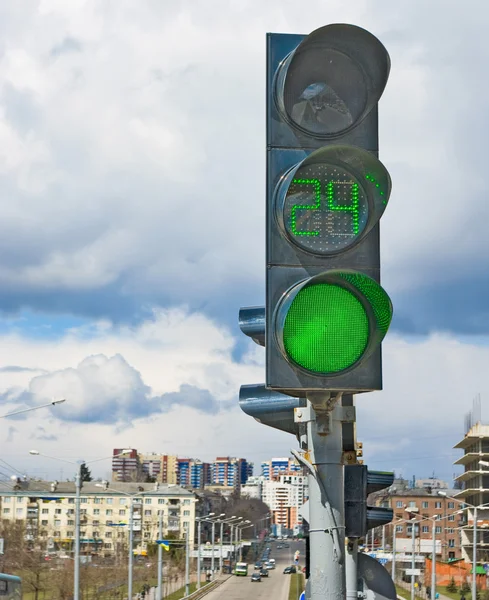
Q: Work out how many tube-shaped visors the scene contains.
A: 7